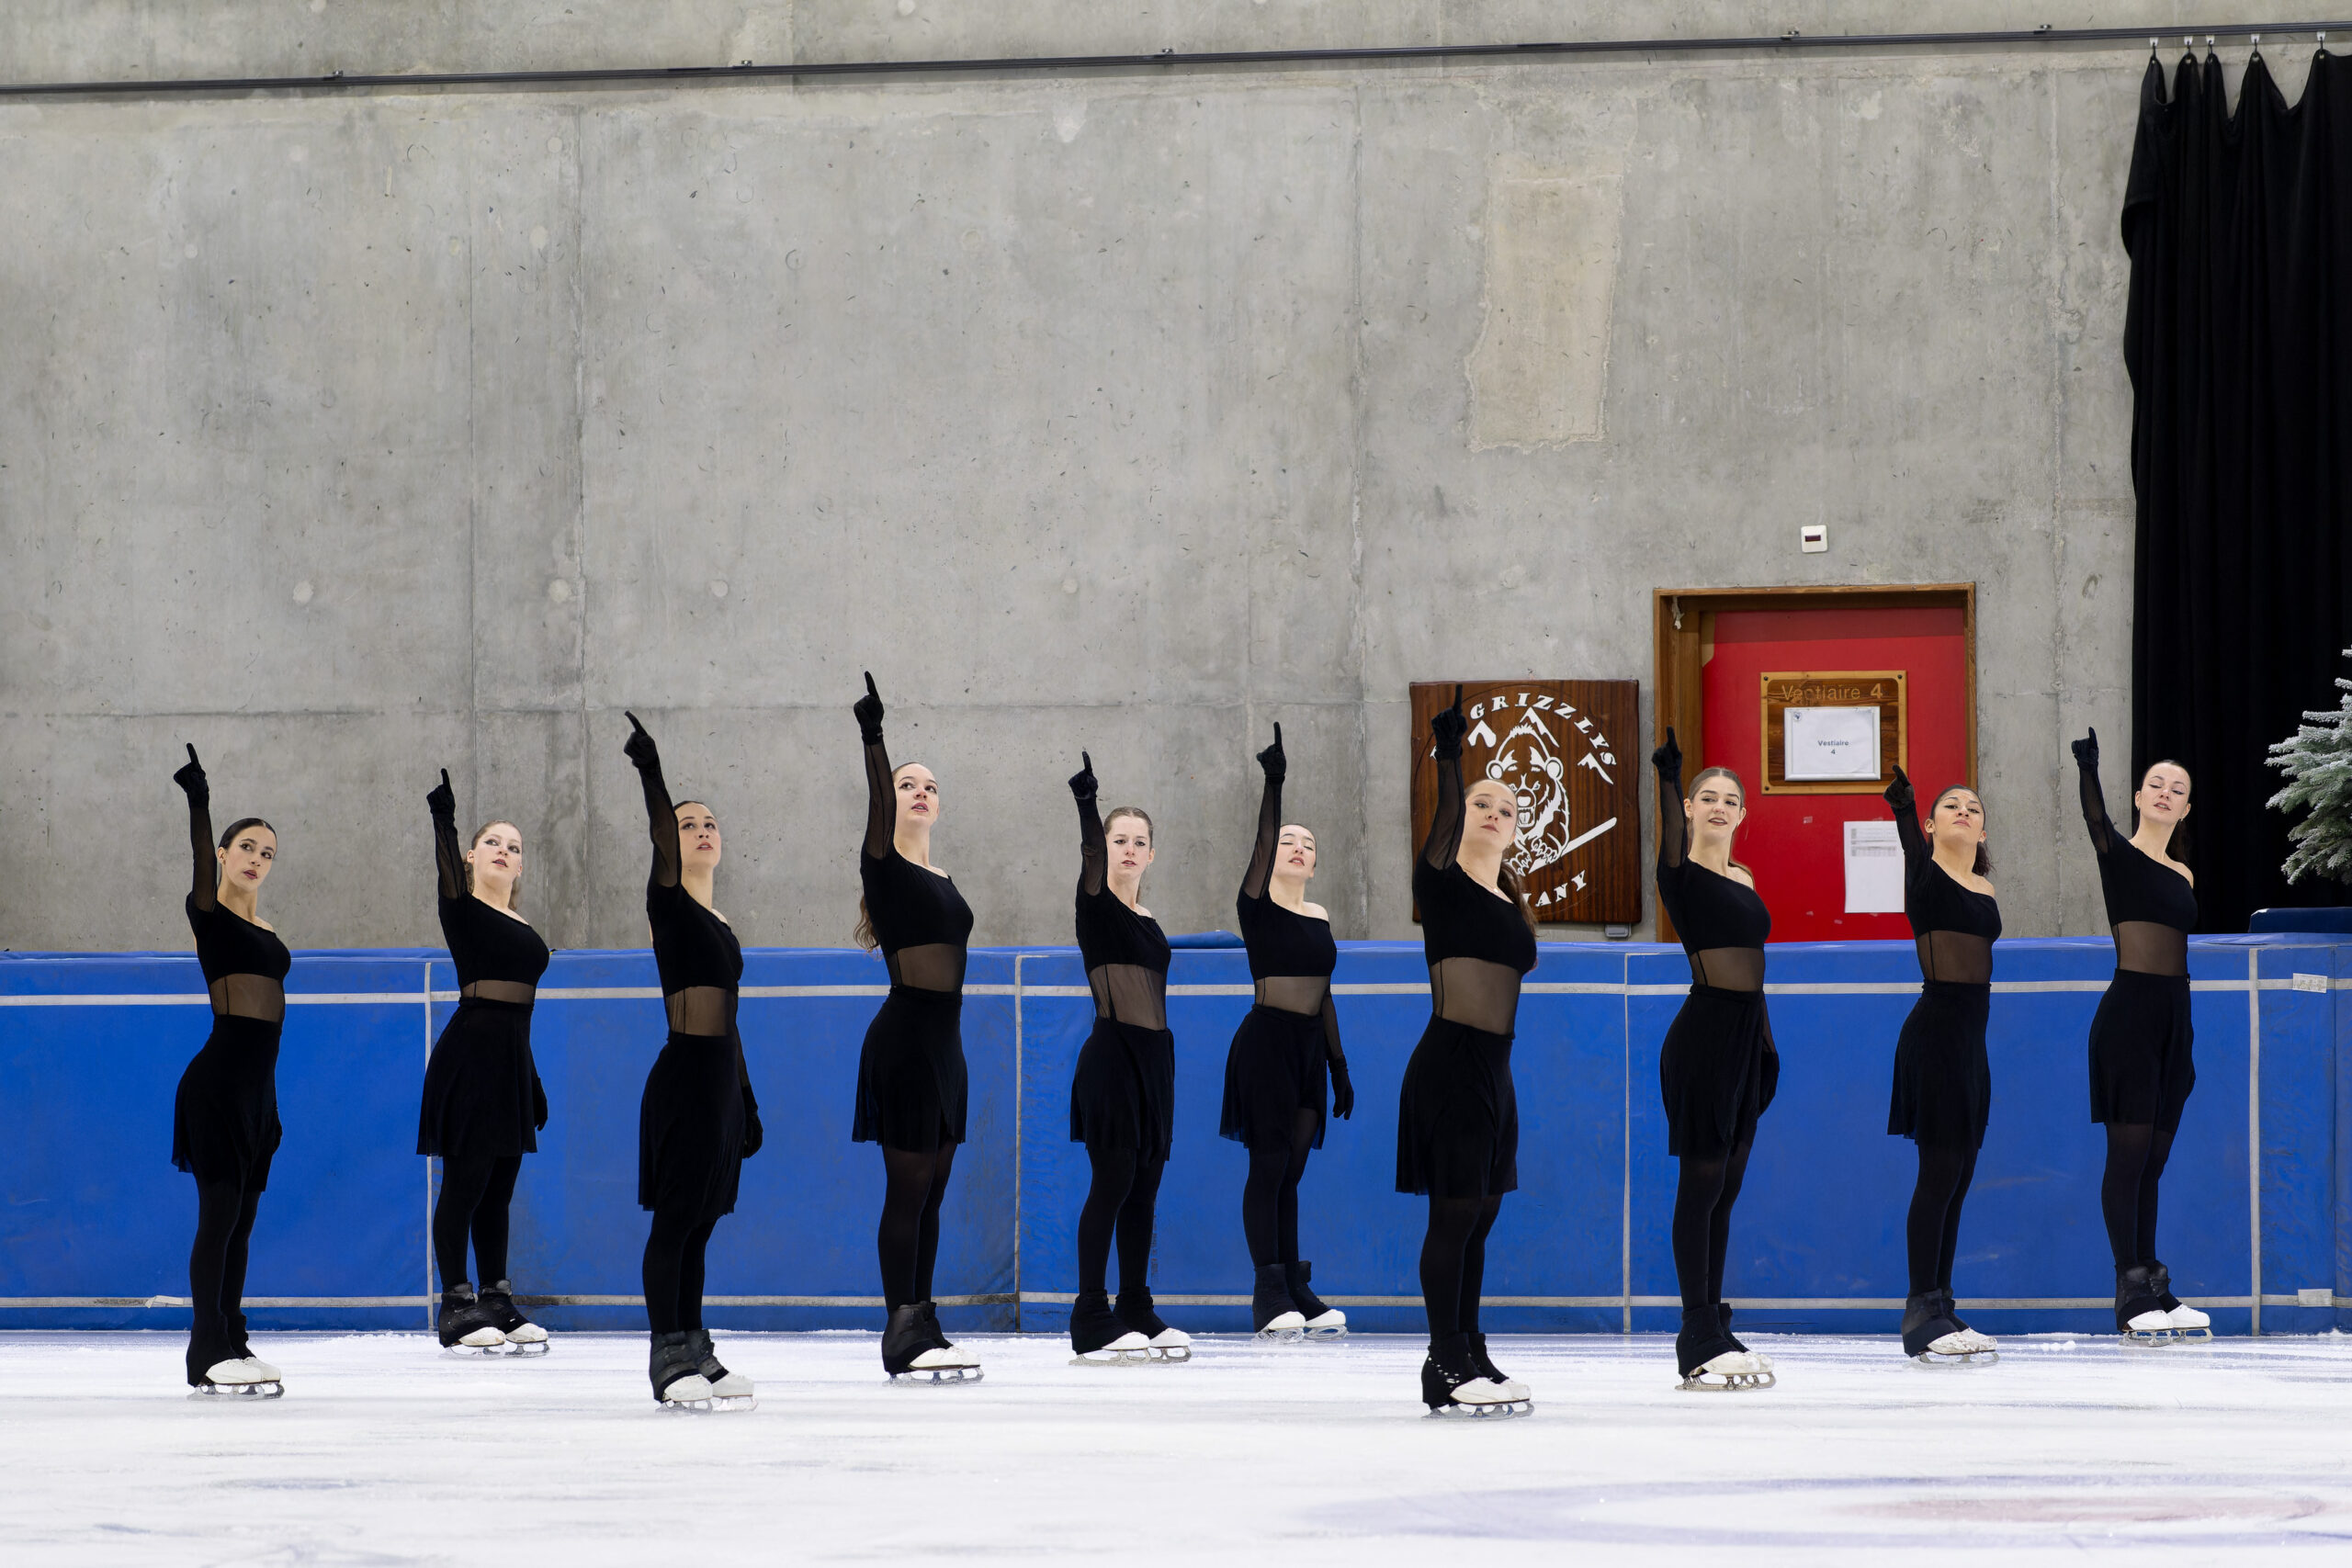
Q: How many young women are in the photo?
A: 10